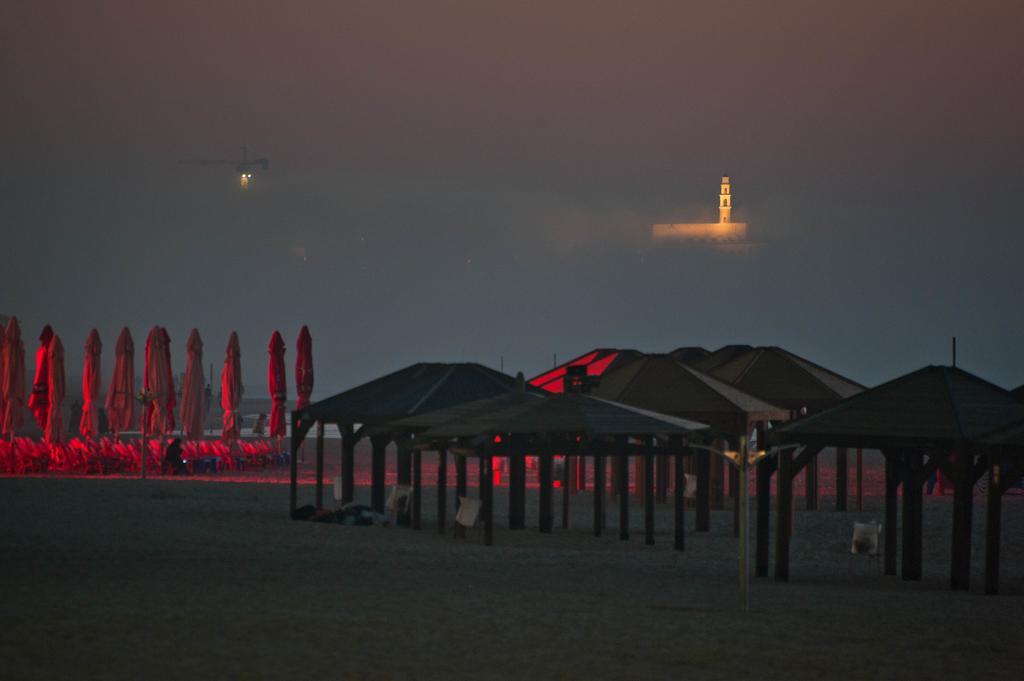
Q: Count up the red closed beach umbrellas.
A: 12